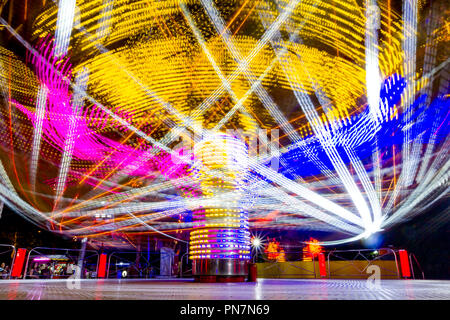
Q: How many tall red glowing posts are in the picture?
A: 4